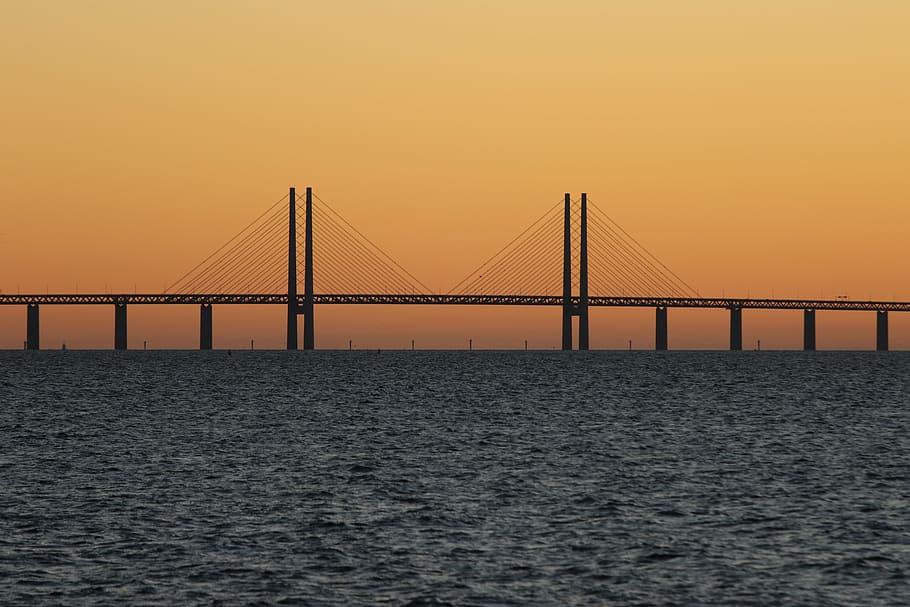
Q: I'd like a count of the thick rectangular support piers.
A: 7